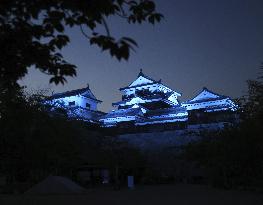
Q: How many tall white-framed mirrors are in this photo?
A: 0